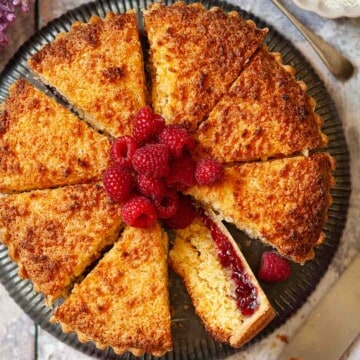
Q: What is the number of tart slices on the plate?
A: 8